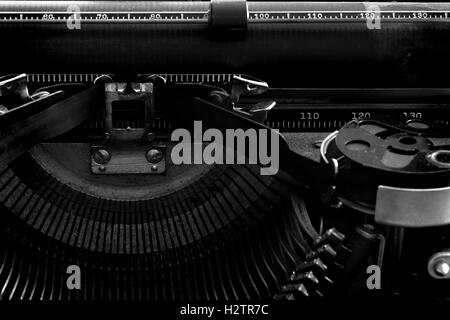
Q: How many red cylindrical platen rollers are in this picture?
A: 0